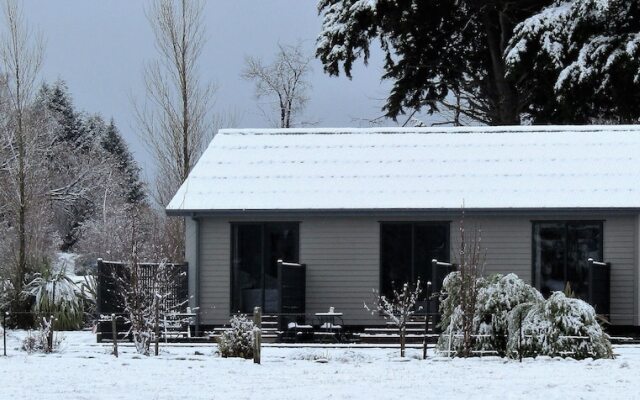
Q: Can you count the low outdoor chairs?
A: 2